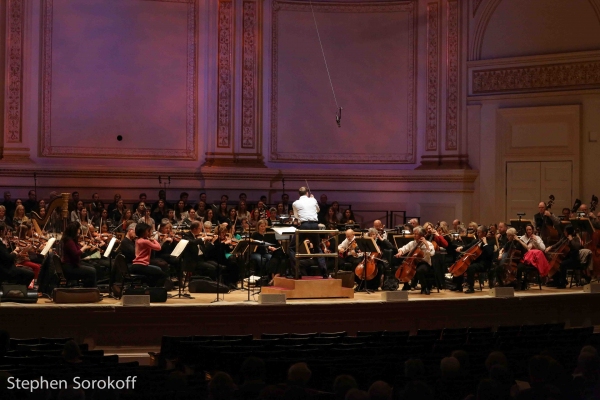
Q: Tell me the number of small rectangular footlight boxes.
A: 5